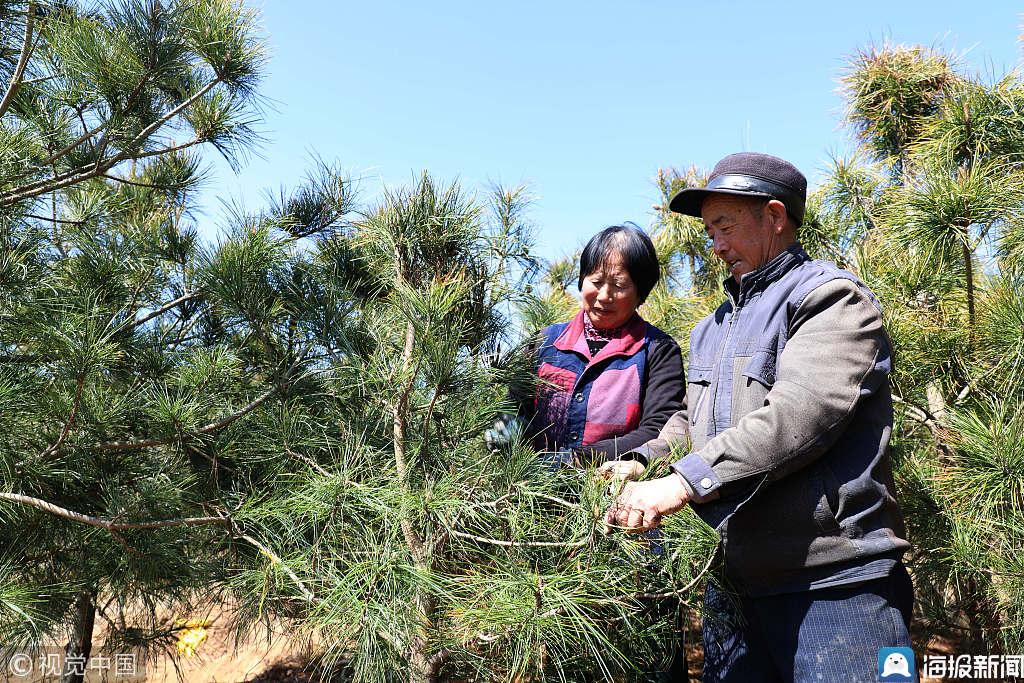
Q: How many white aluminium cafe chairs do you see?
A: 0